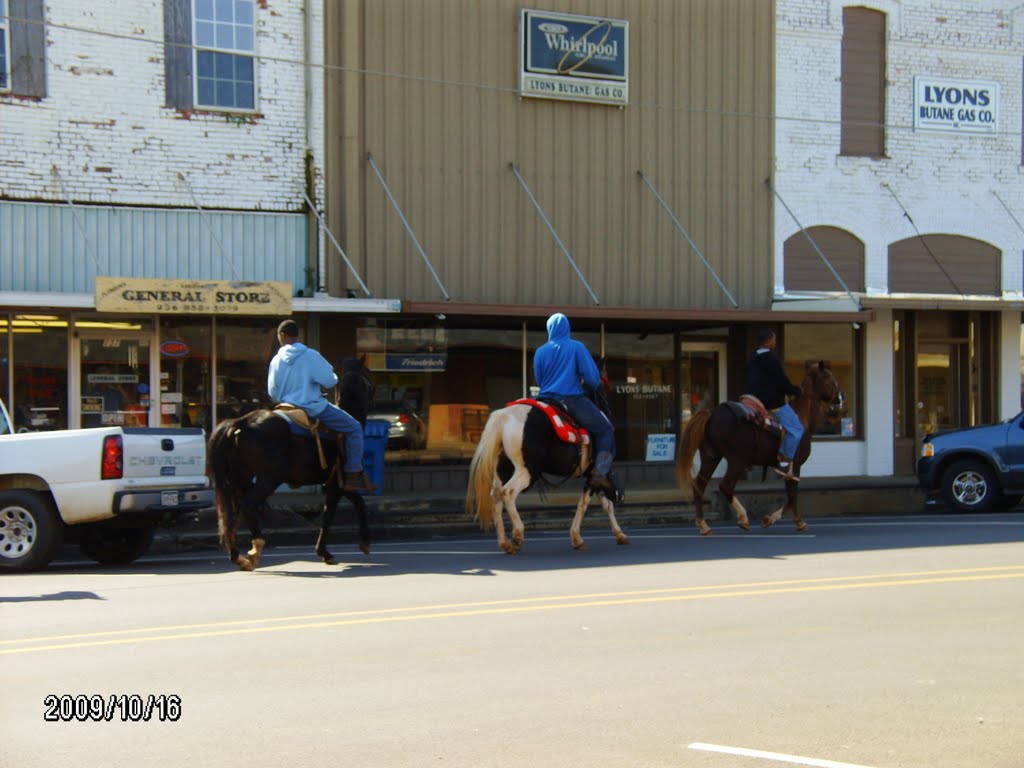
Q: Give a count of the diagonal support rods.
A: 9